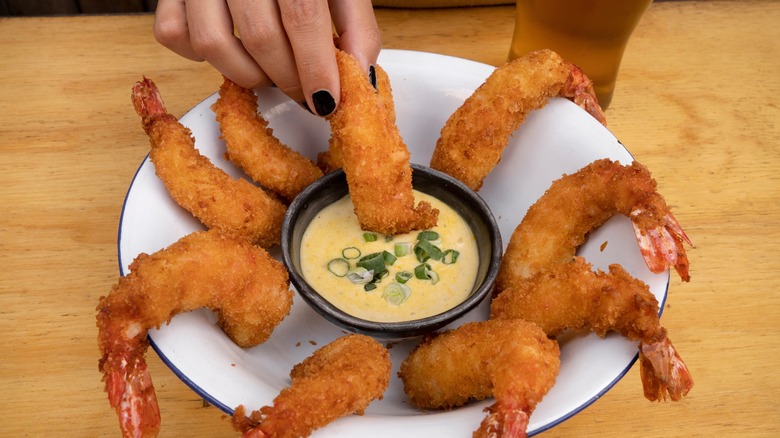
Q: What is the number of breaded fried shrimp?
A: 10